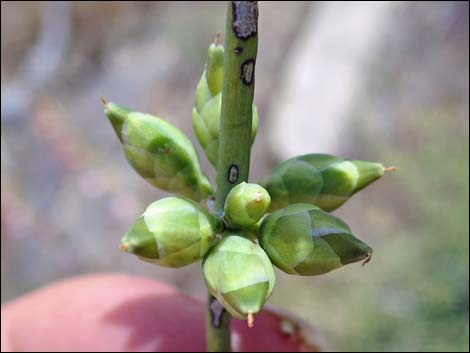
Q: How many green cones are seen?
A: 7